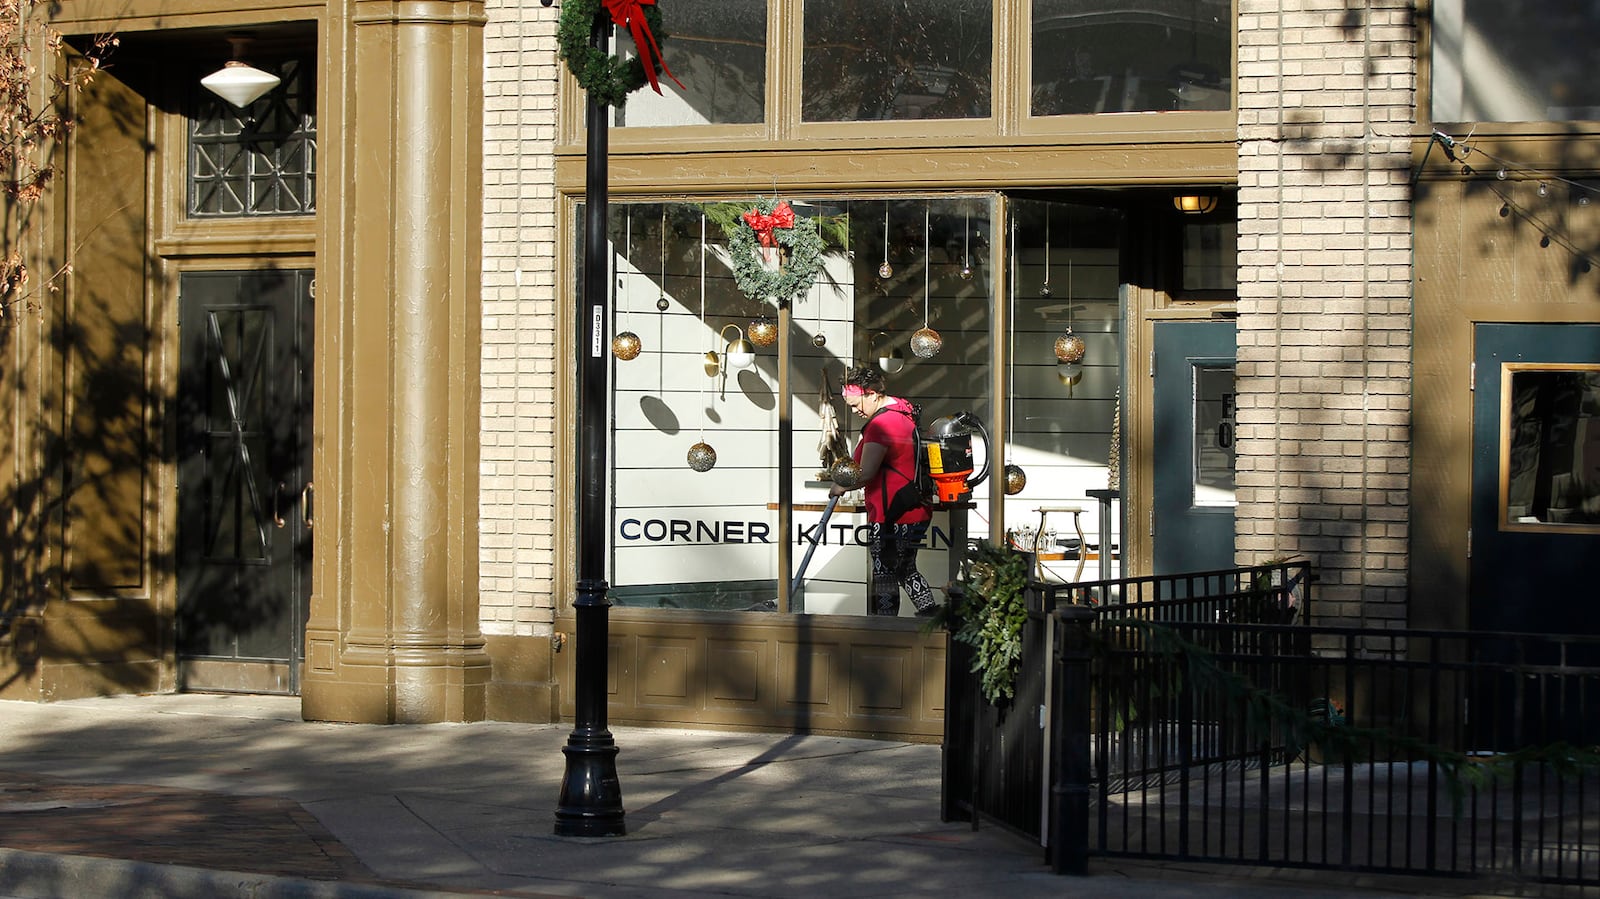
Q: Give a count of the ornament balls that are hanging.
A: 12